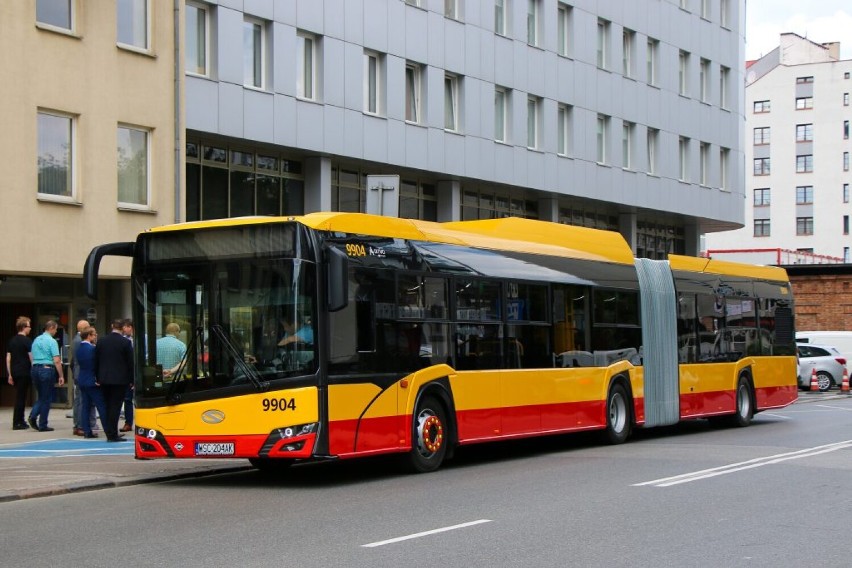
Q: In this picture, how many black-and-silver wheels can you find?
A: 3